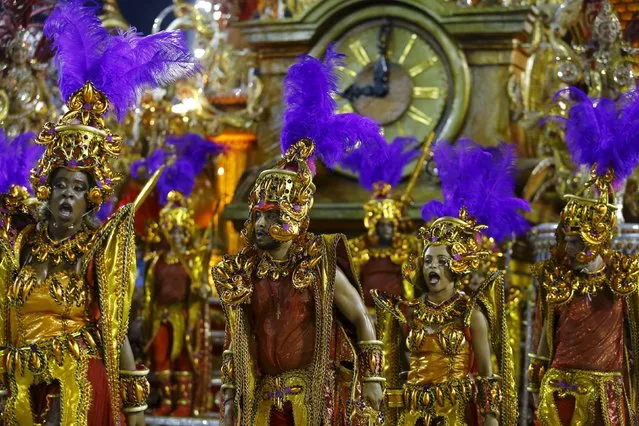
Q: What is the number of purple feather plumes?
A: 7